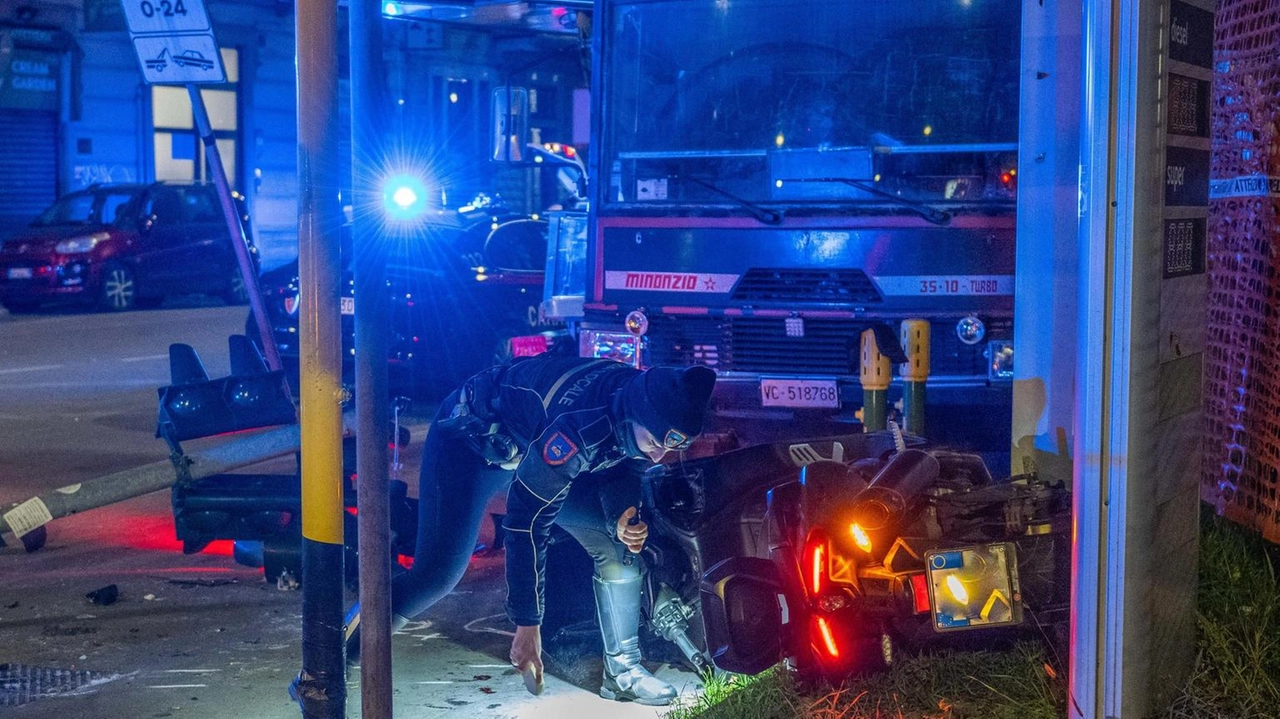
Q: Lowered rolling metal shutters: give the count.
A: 1